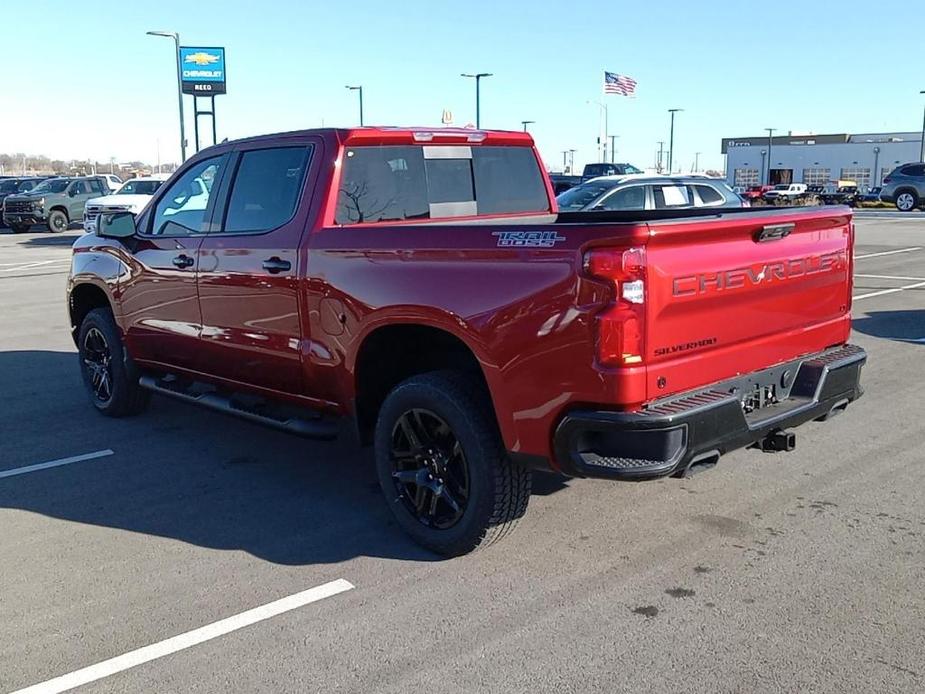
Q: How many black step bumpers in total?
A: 1